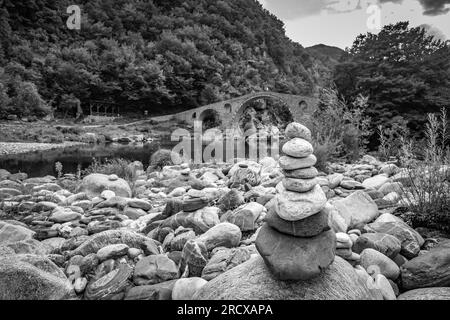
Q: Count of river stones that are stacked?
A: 8